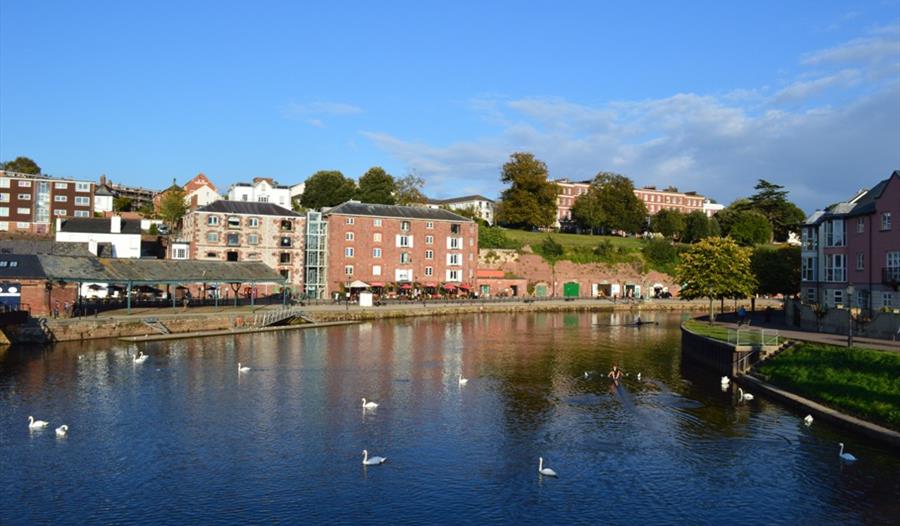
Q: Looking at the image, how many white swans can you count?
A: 13